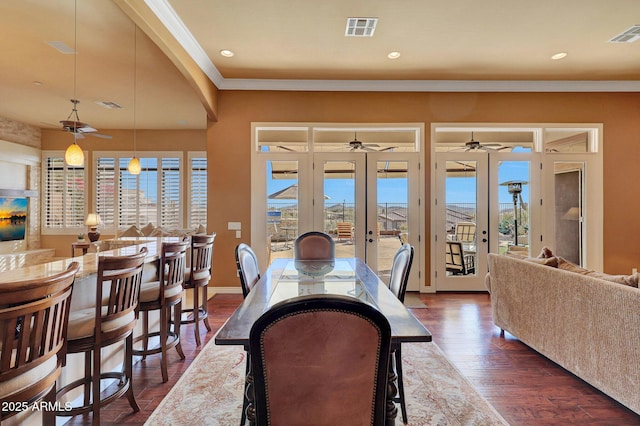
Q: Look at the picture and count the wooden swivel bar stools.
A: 4